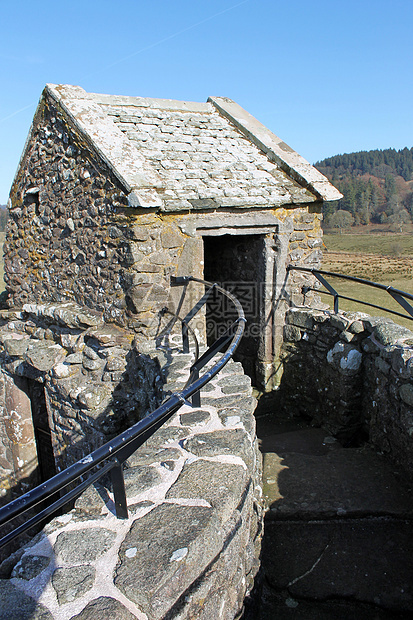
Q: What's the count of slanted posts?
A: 5